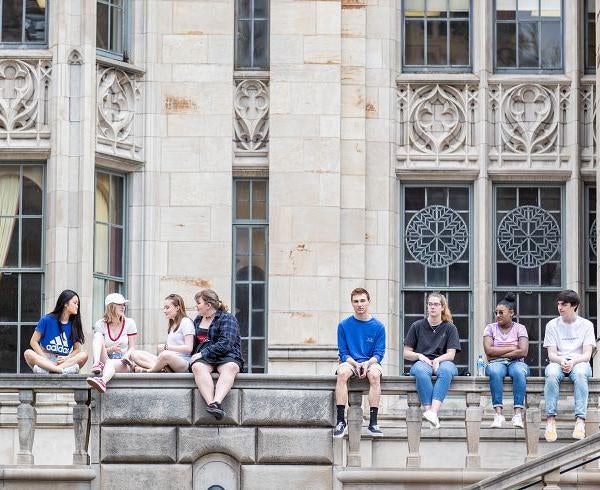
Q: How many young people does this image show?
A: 8